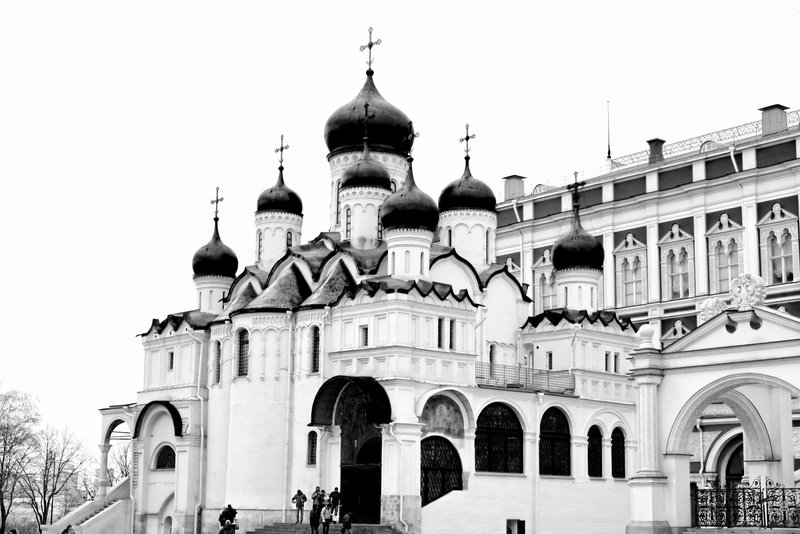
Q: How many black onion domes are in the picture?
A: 7